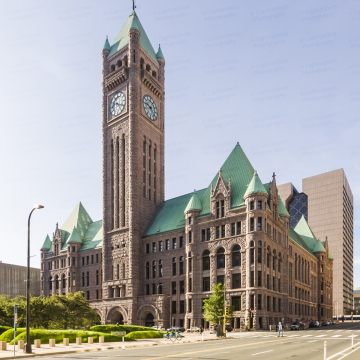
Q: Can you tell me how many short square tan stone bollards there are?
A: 8